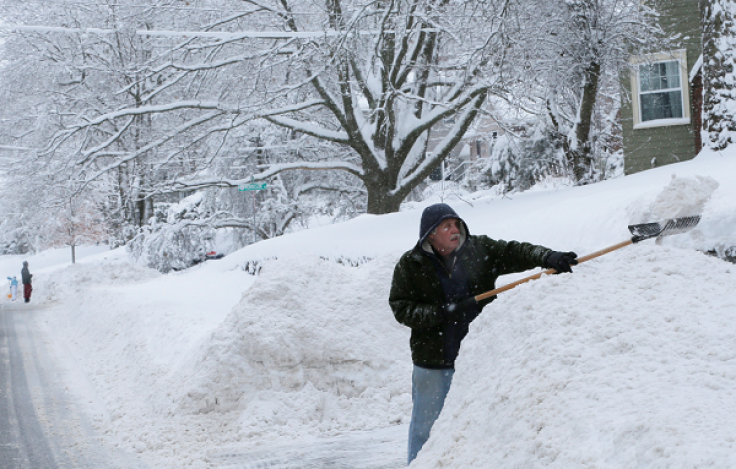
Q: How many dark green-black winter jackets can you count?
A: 1